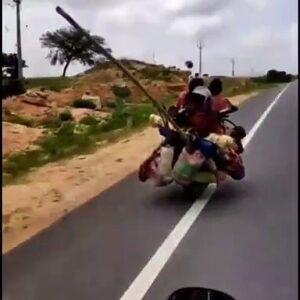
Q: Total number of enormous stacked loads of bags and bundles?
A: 1